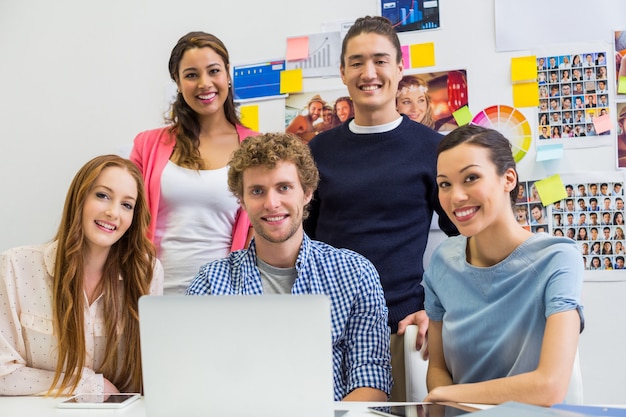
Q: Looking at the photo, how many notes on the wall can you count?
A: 12